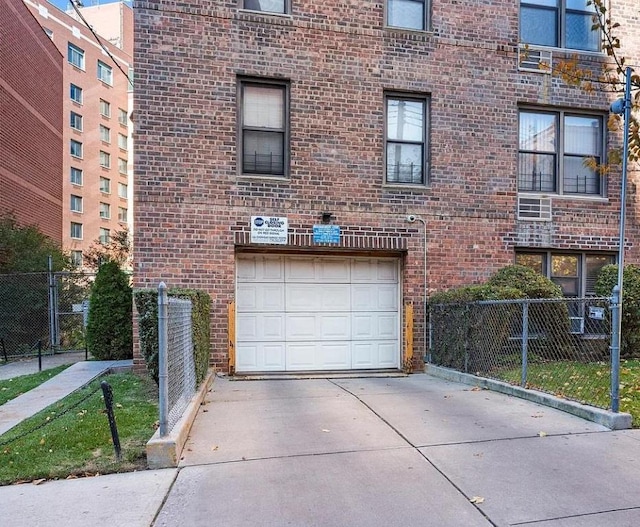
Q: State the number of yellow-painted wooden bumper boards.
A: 2